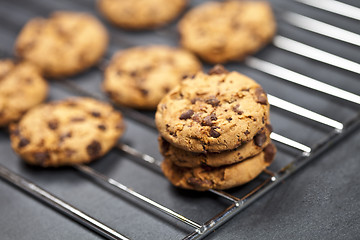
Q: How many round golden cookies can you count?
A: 9